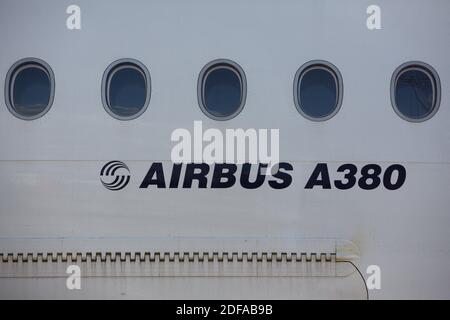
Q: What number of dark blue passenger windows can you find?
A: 5